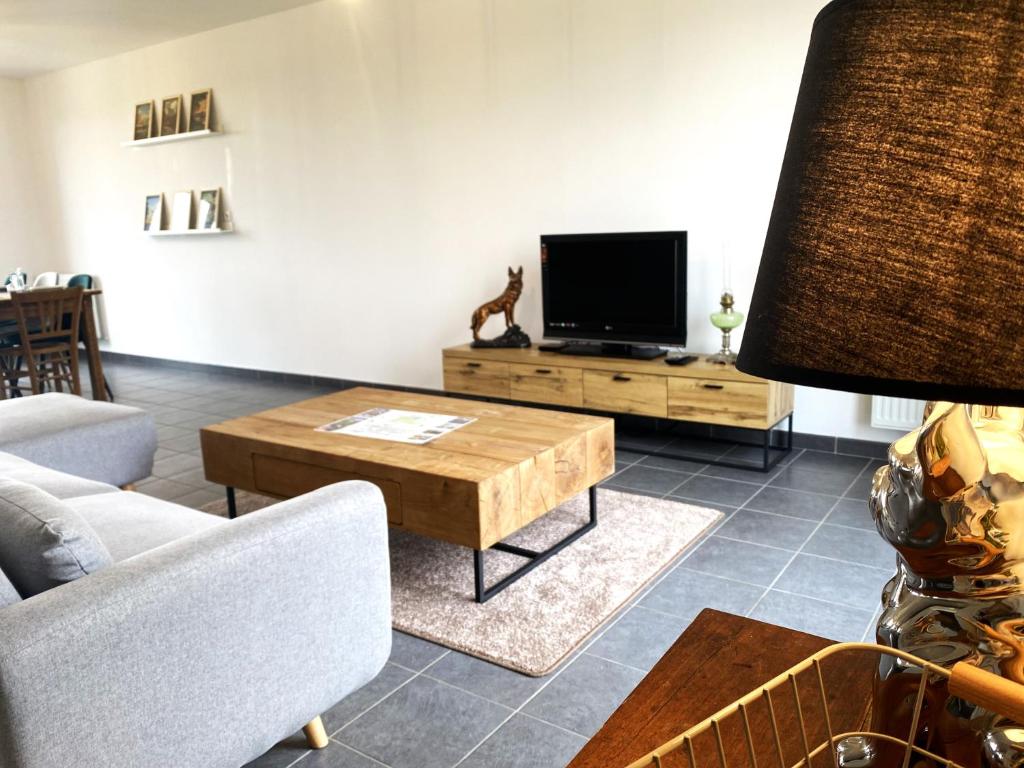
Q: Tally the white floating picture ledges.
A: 2